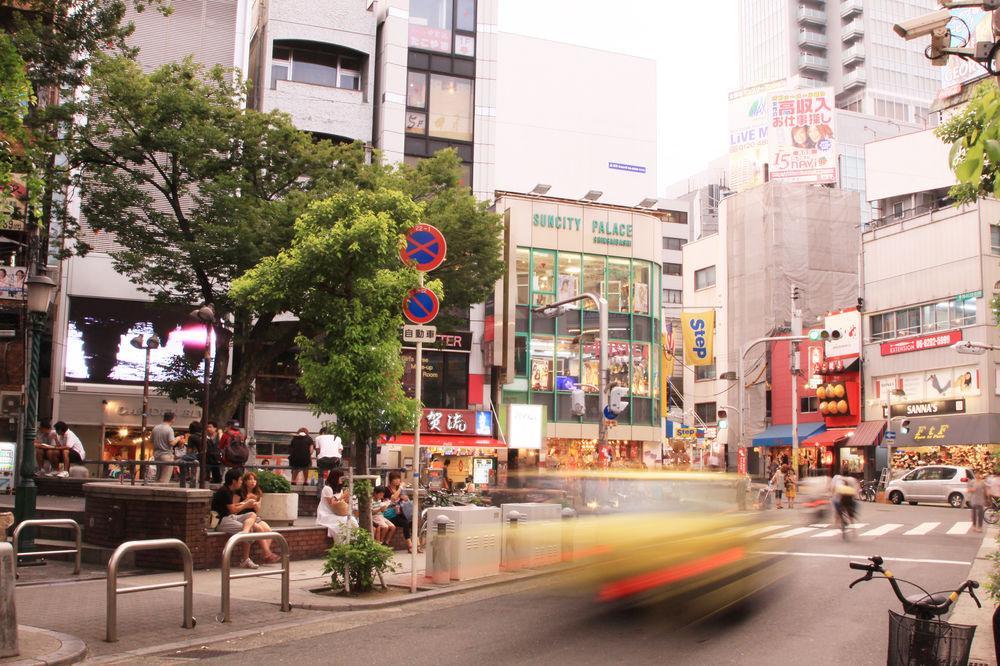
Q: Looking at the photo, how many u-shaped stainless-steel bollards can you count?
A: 3